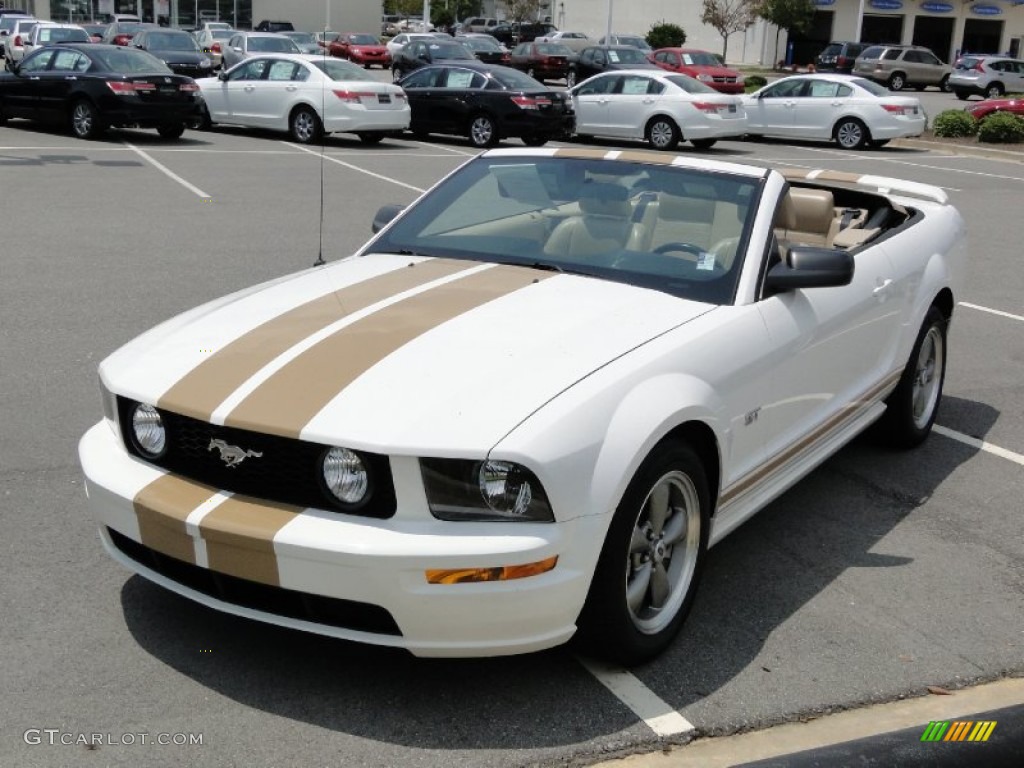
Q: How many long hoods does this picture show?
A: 1